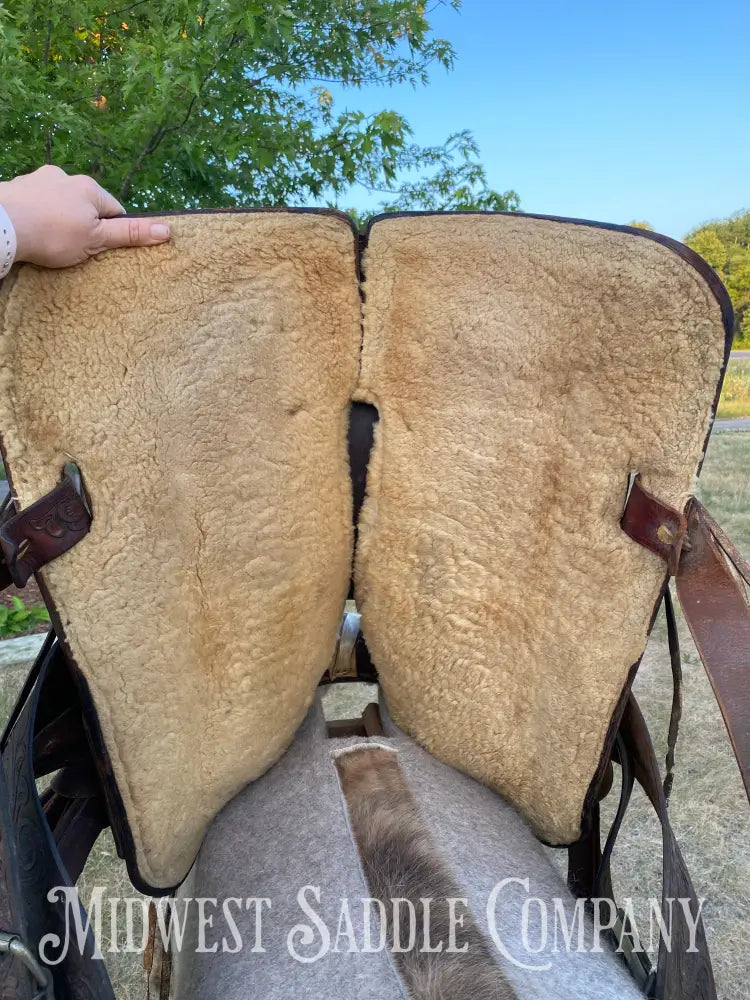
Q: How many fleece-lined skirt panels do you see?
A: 2